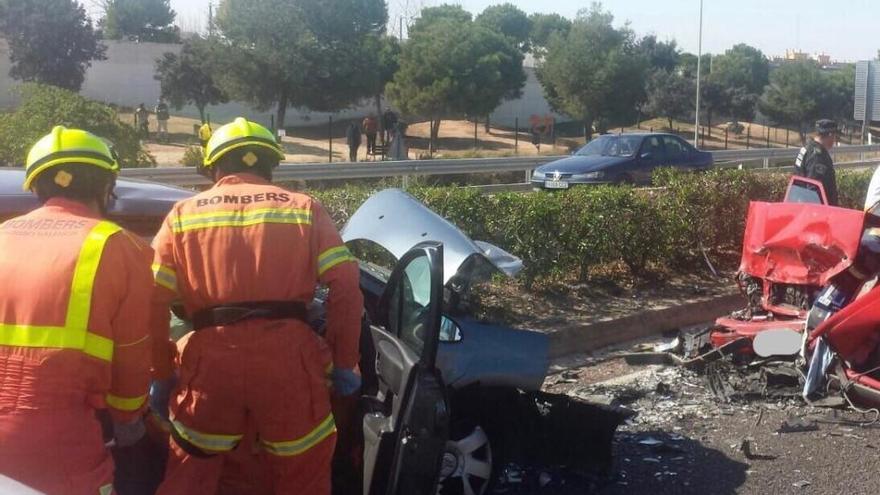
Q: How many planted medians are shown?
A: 1